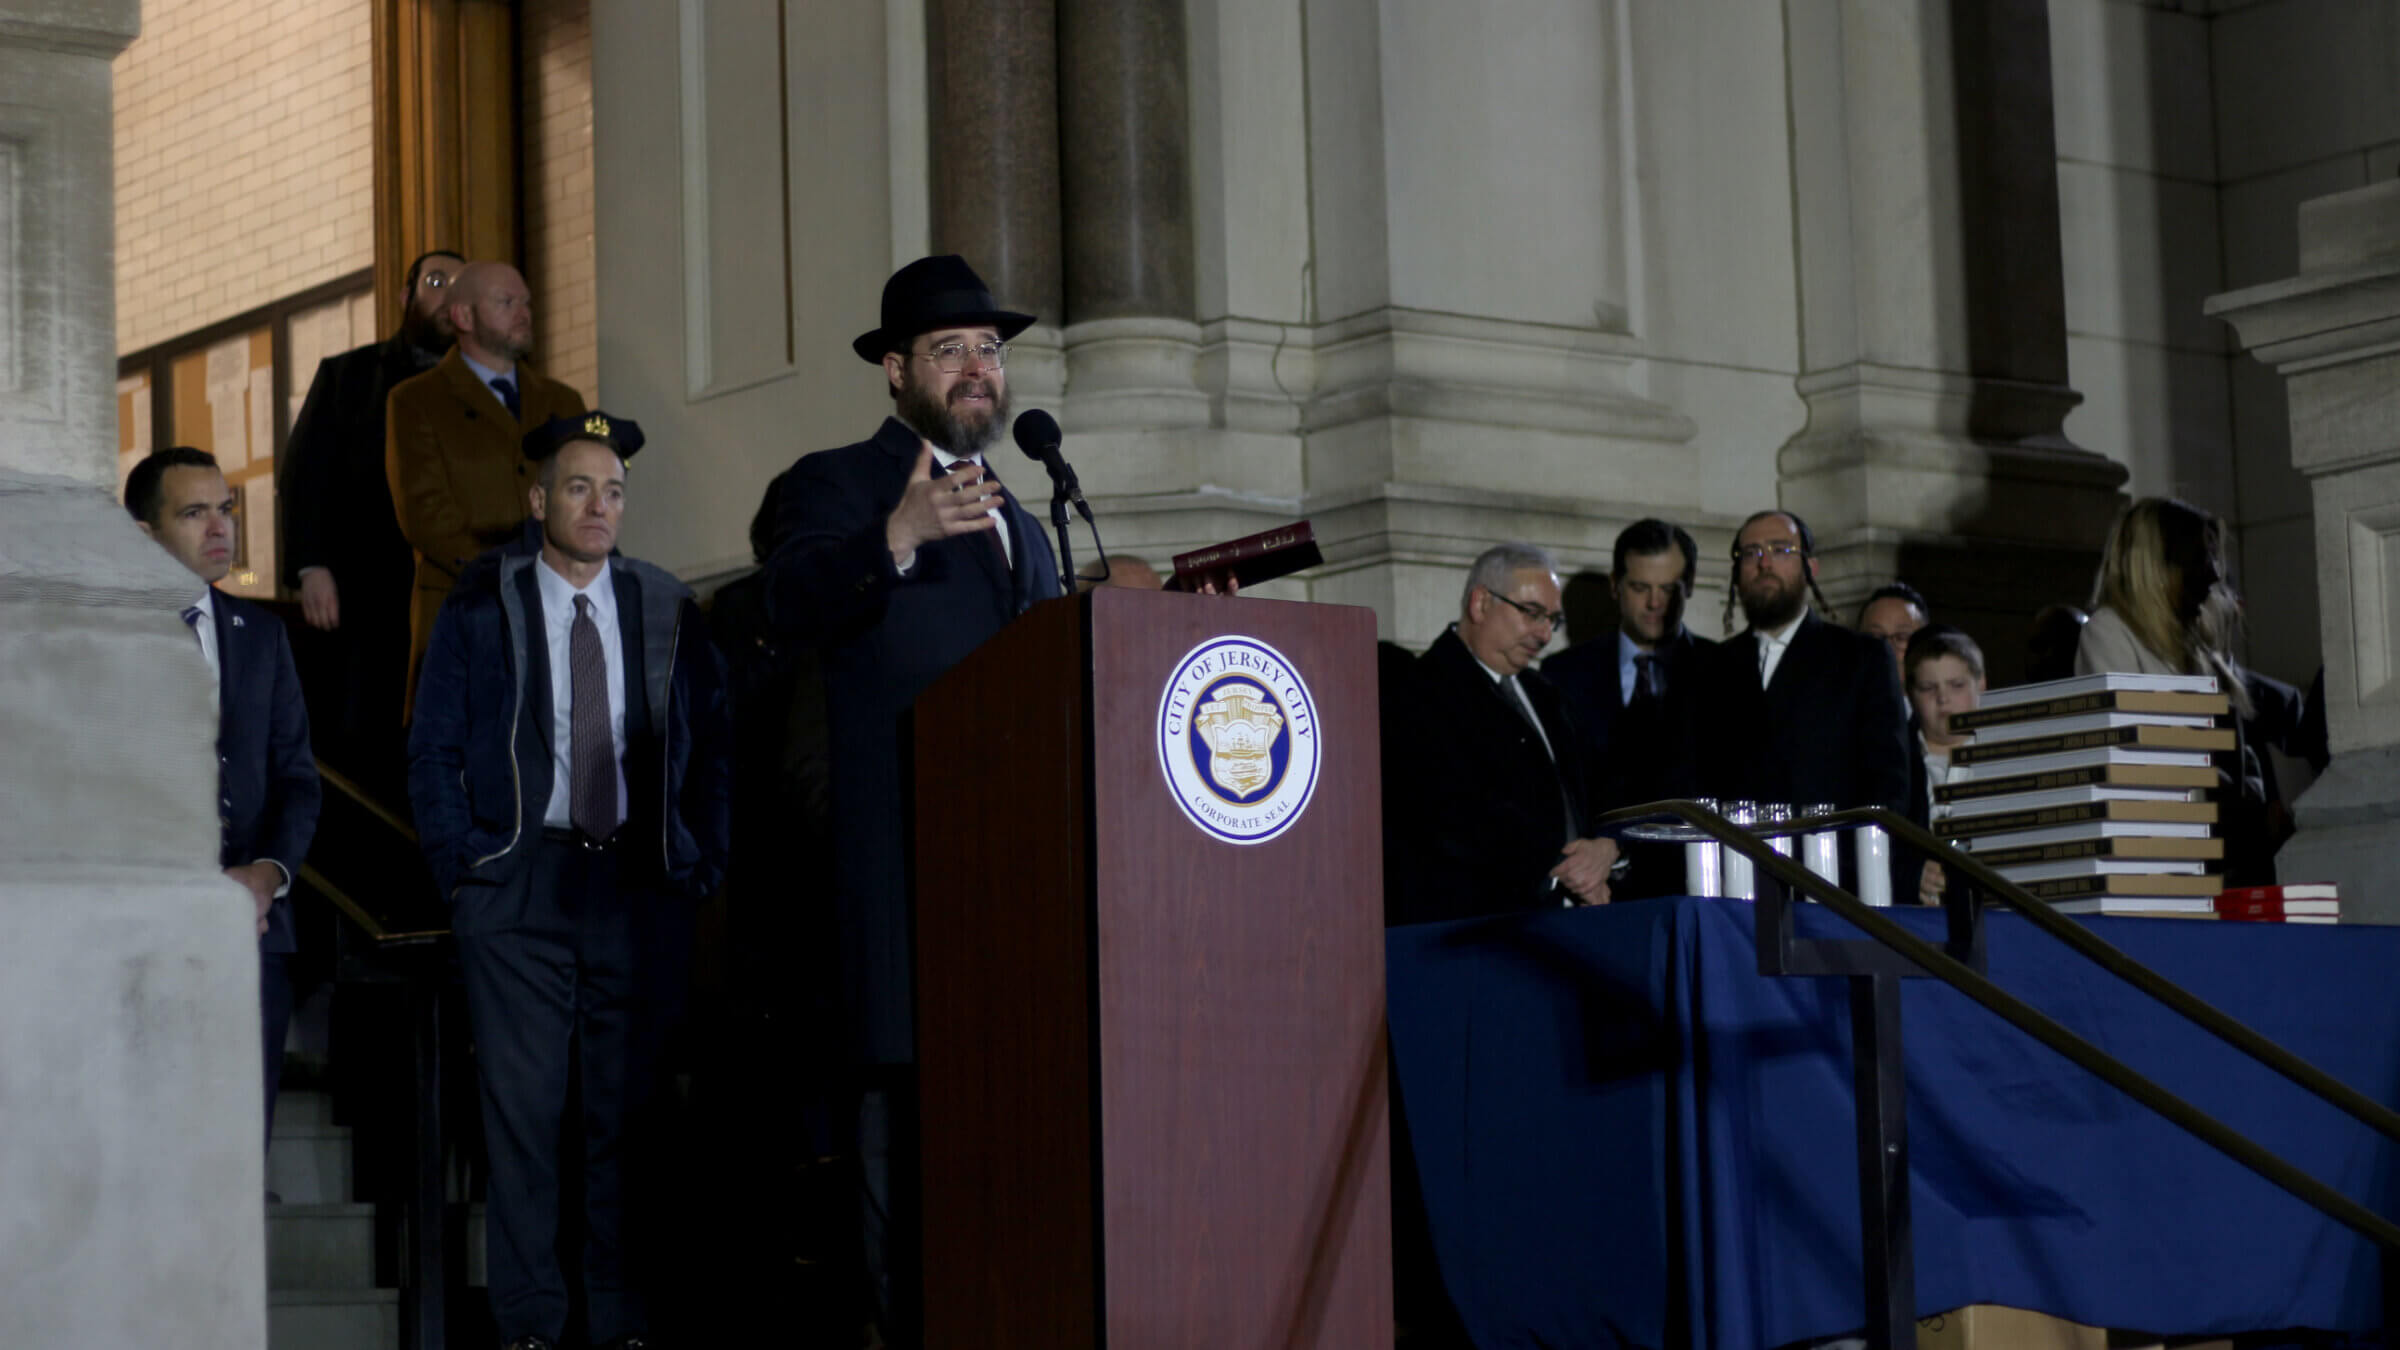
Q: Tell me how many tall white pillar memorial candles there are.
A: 5